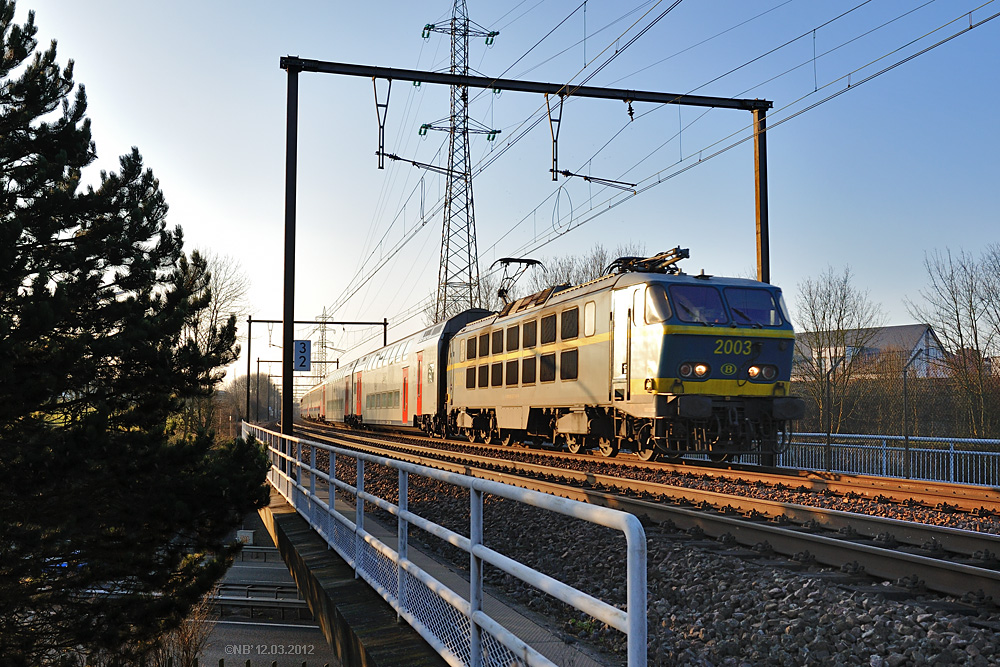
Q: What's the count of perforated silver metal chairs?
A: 0